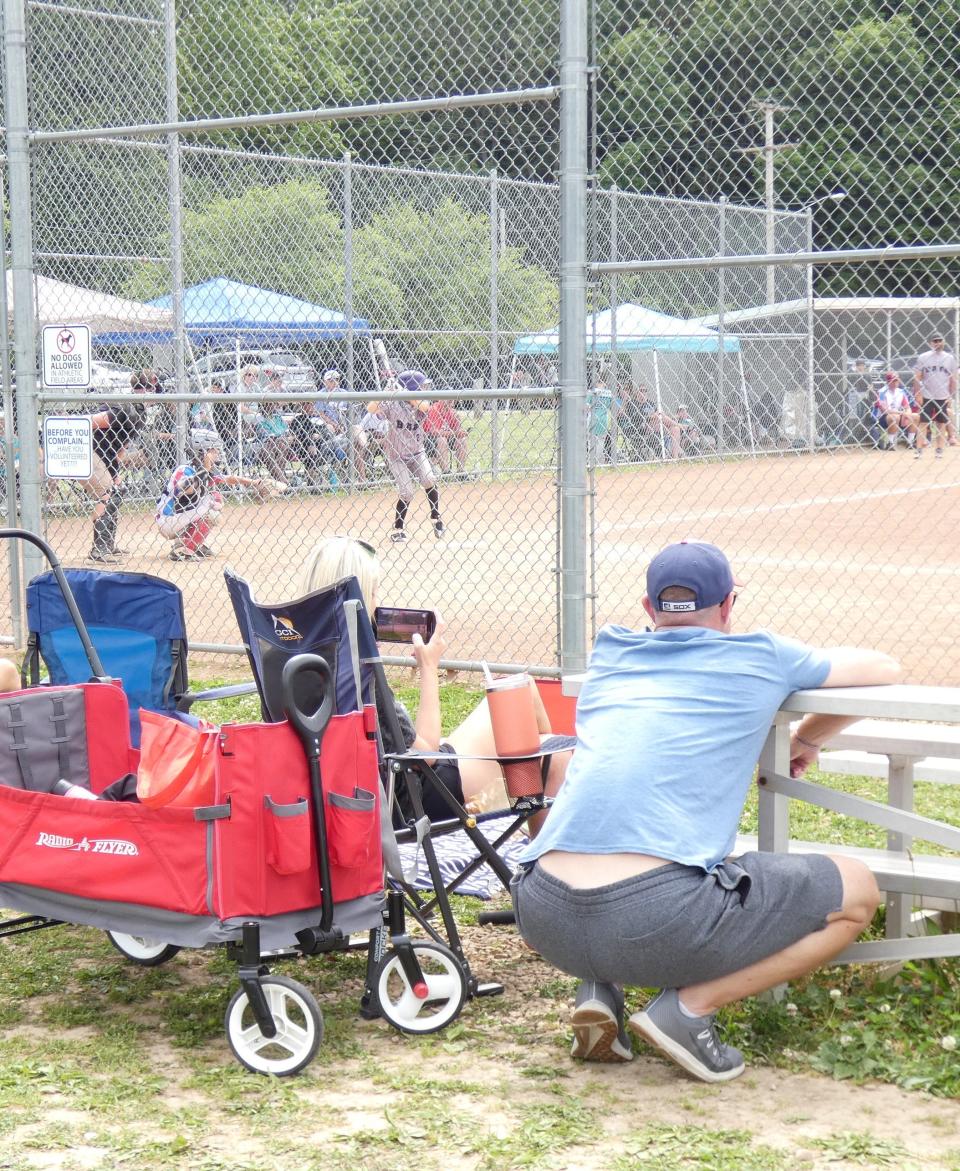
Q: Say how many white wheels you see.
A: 3